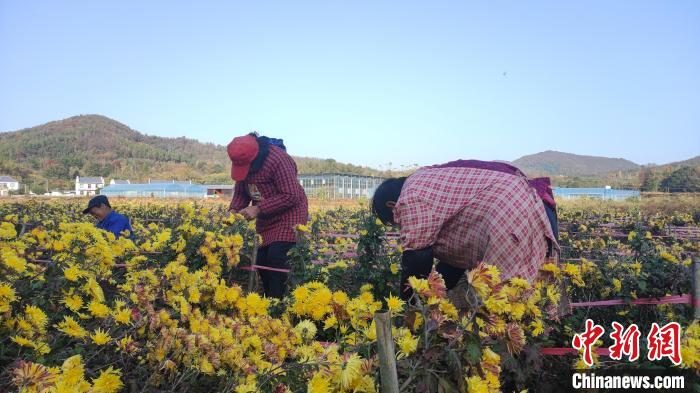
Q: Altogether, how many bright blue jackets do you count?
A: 1